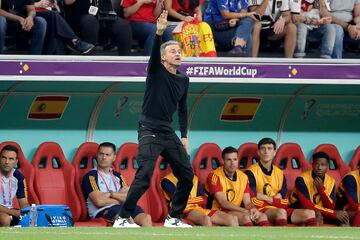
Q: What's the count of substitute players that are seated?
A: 5